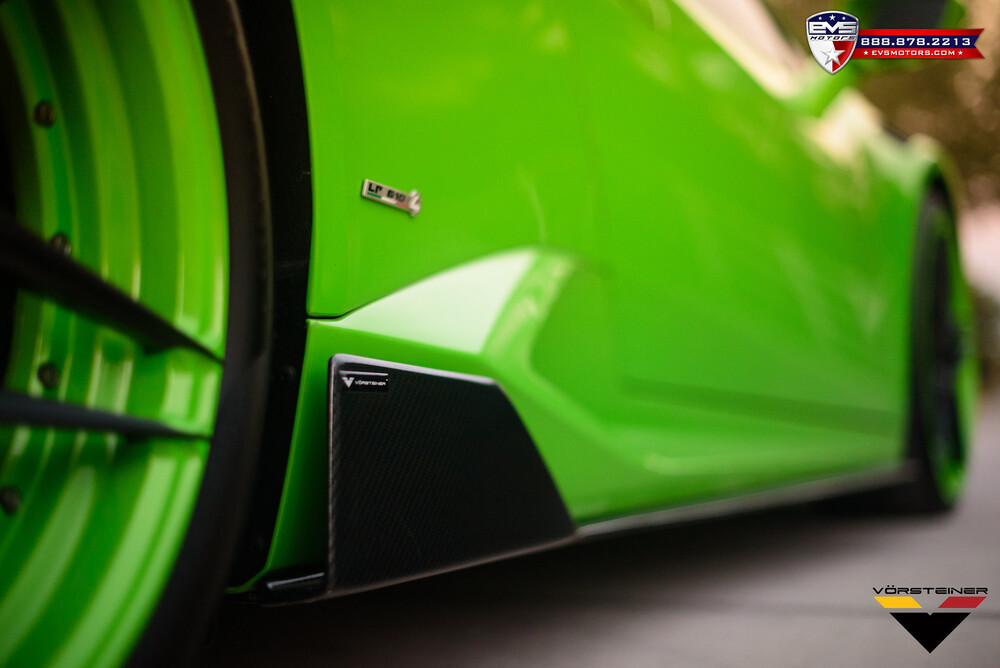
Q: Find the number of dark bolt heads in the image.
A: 4